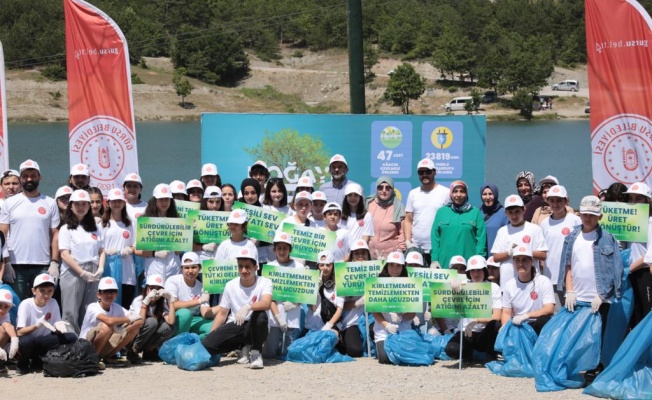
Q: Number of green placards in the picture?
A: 12